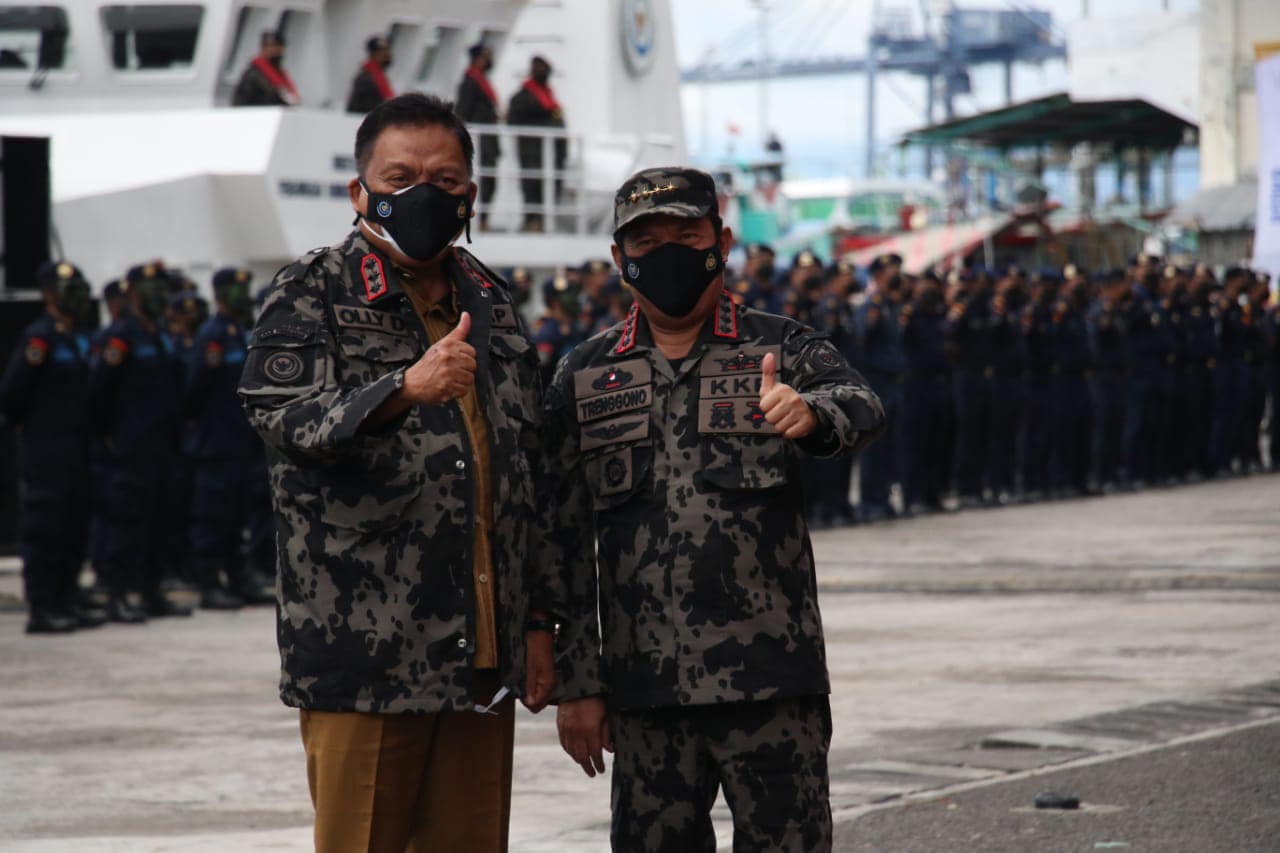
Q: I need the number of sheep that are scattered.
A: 0